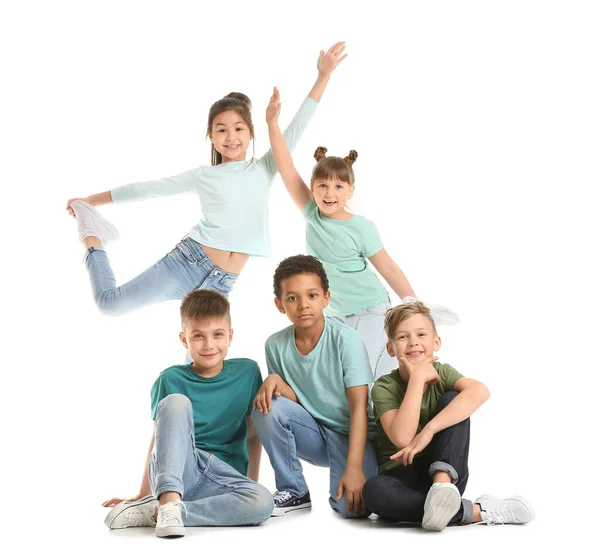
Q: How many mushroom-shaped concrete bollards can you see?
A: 0